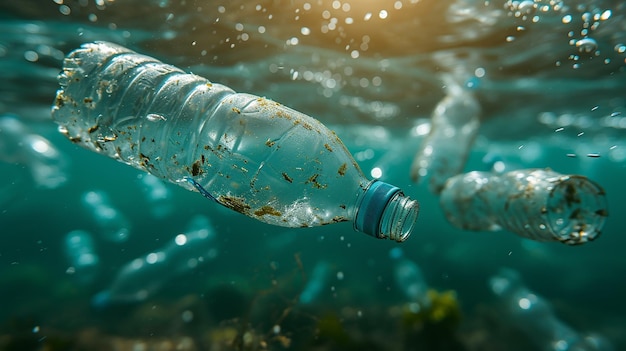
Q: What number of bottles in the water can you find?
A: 11